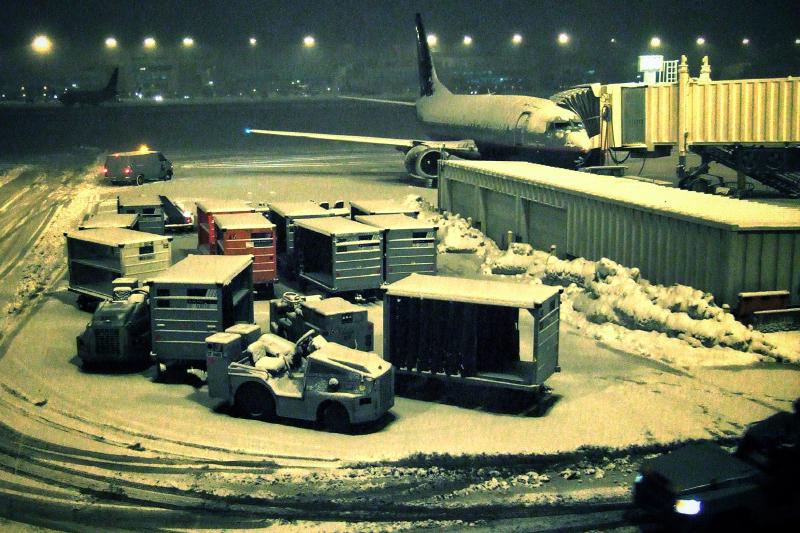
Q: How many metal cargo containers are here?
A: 11